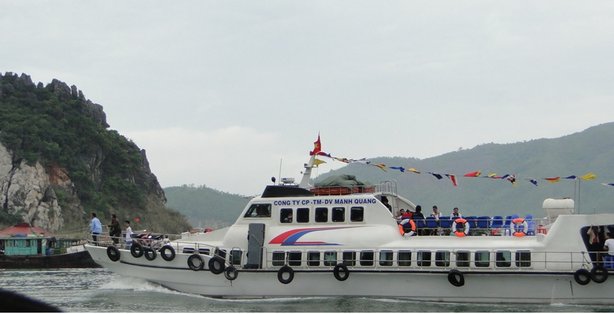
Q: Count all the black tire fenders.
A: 12